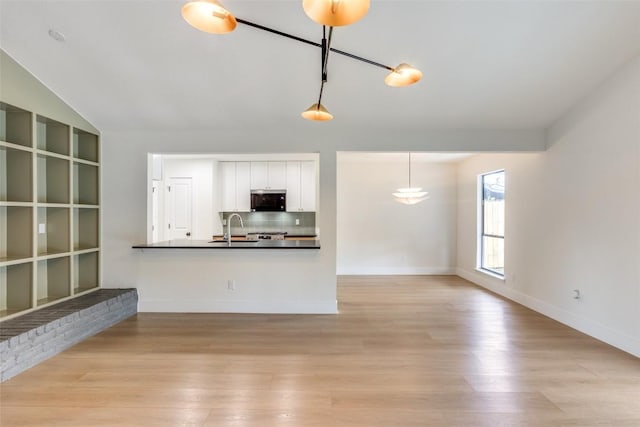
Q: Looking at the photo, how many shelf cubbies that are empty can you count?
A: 12